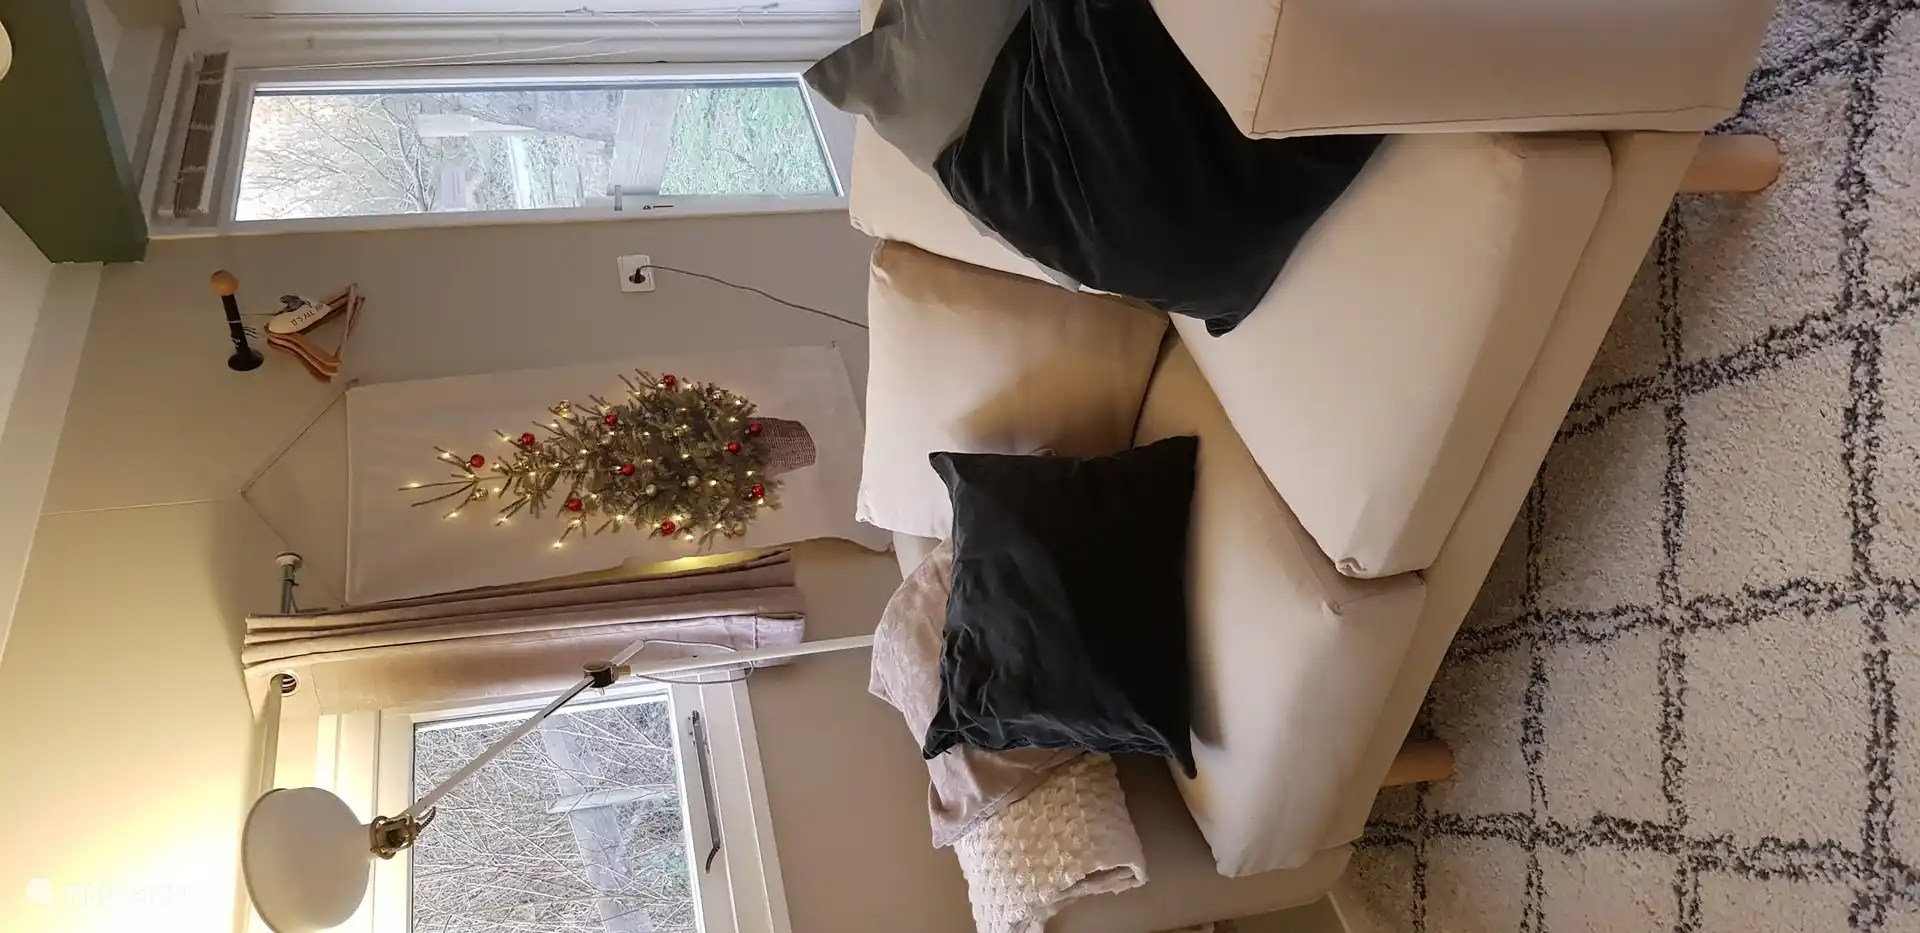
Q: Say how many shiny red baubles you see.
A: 10